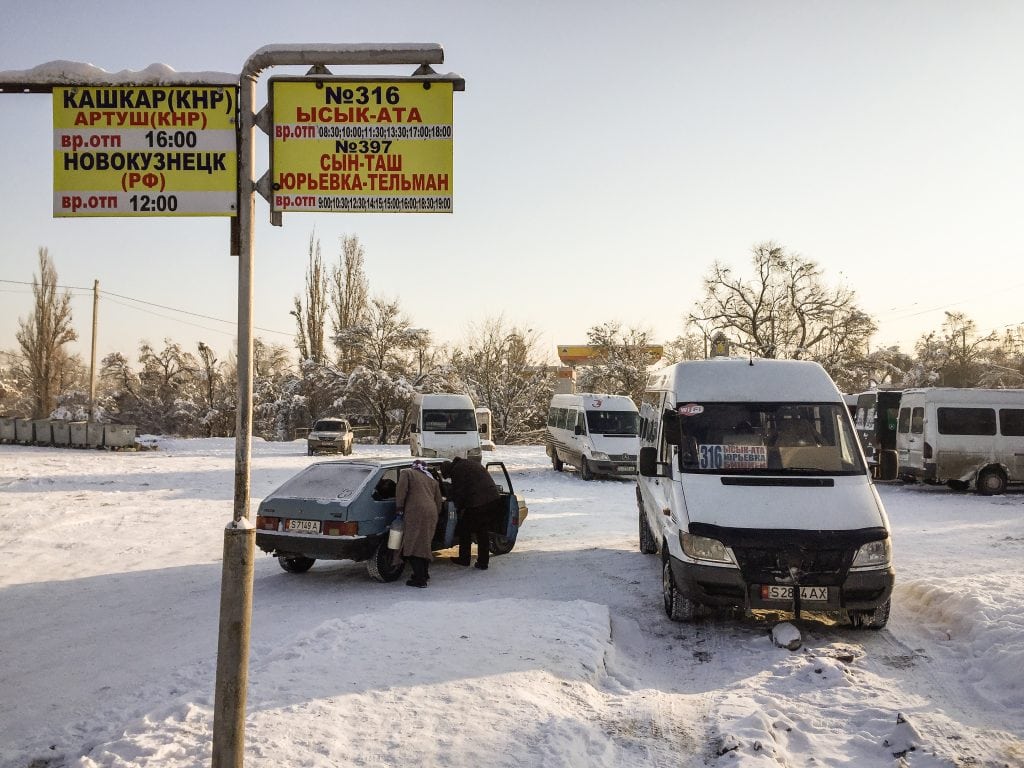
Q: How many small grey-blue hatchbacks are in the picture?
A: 1